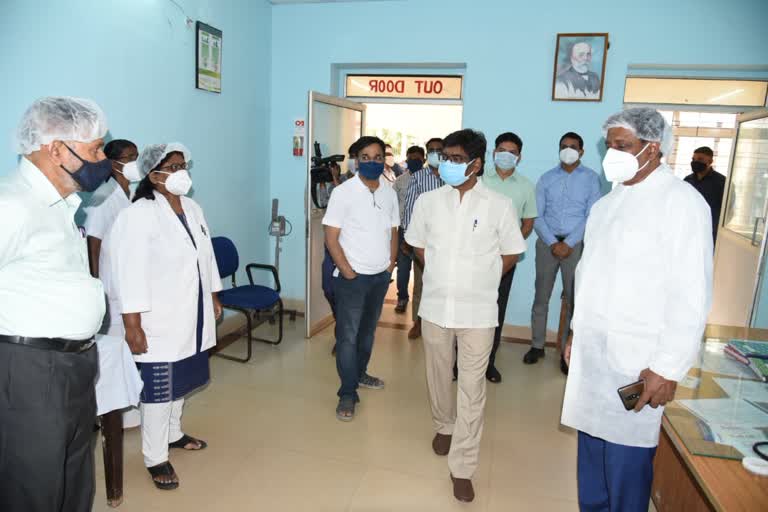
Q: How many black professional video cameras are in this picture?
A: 1